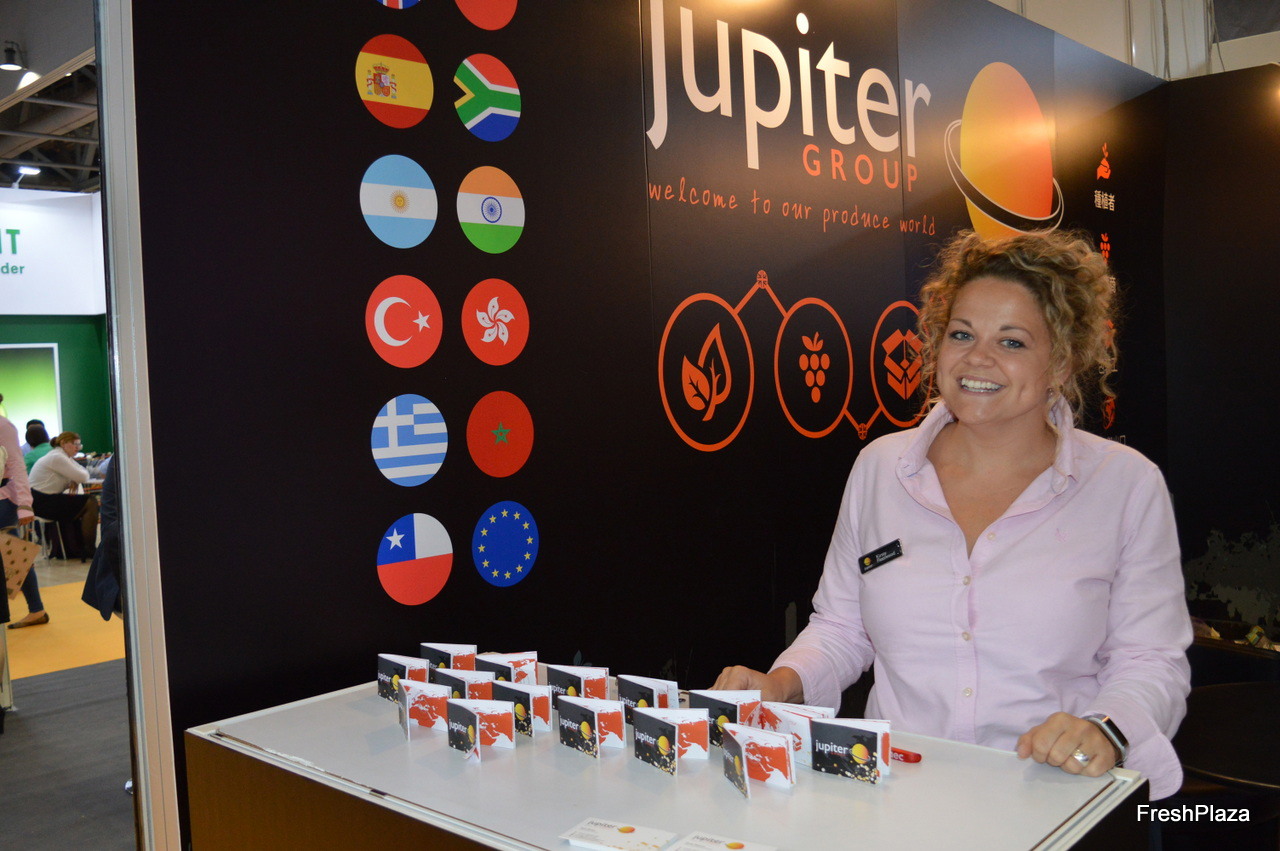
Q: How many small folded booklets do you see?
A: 15